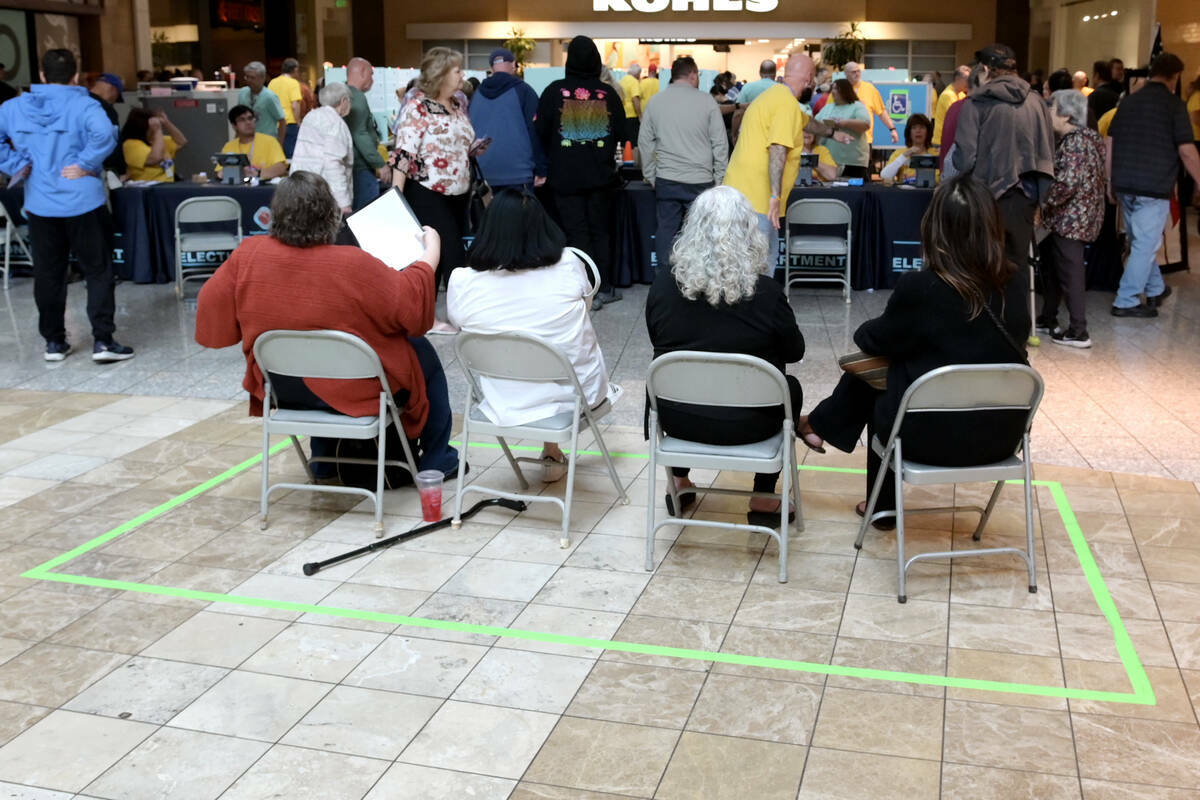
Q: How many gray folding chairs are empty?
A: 3